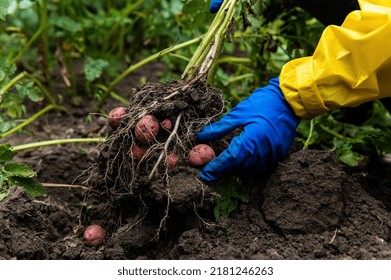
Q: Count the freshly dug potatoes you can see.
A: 7